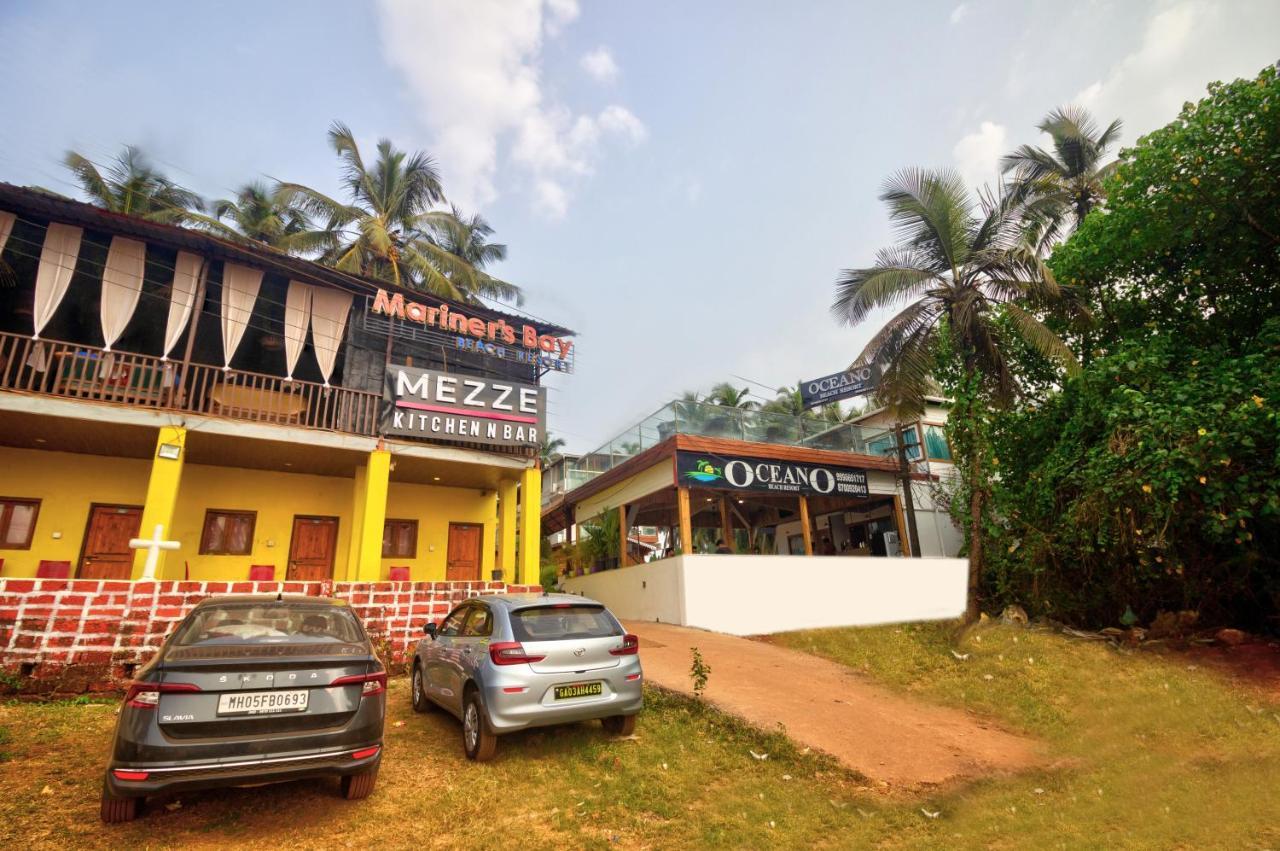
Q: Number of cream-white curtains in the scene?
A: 7